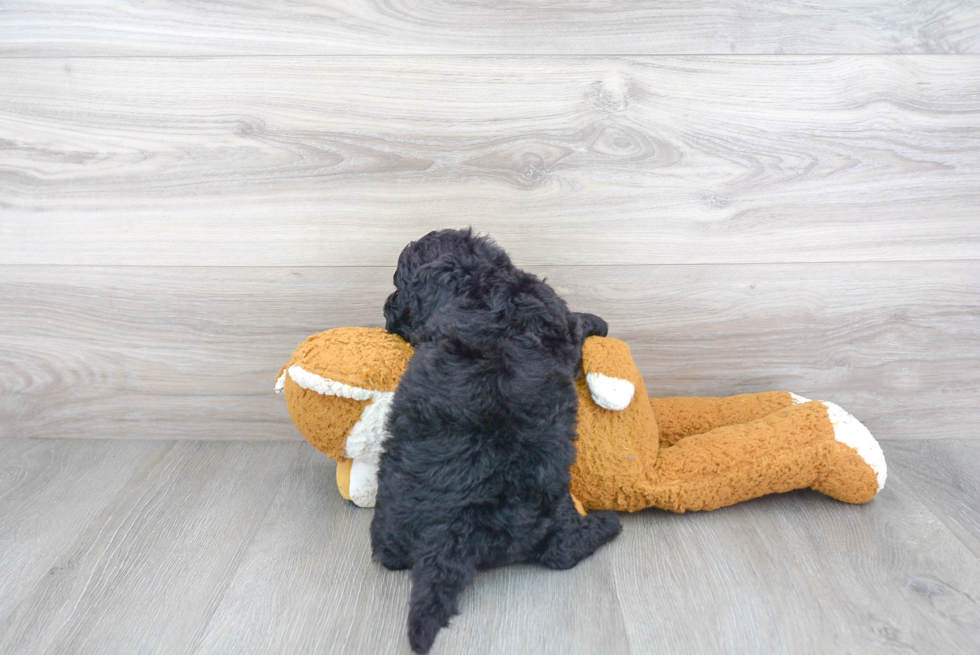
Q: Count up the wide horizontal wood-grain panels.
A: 3